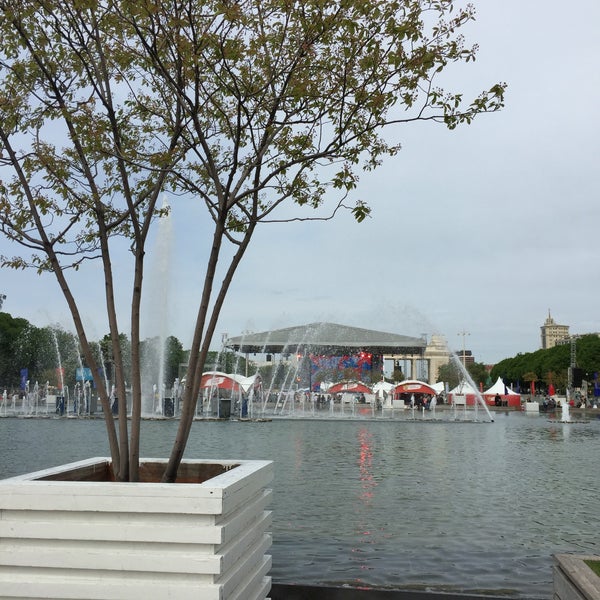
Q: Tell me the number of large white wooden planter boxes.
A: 1